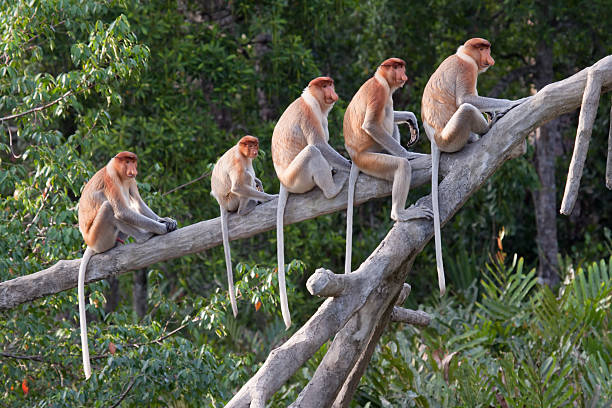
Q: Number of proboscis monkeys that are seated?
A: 5